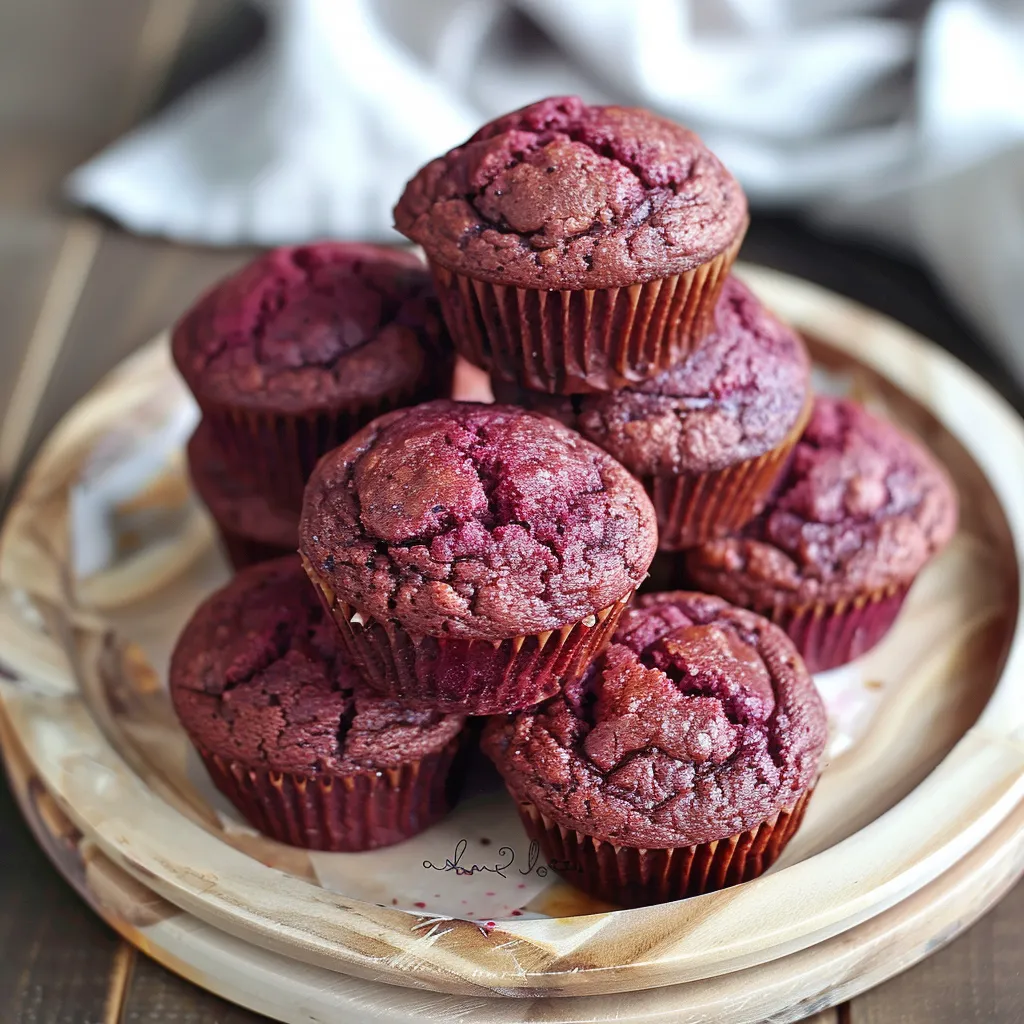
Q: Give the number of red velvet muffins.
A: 8